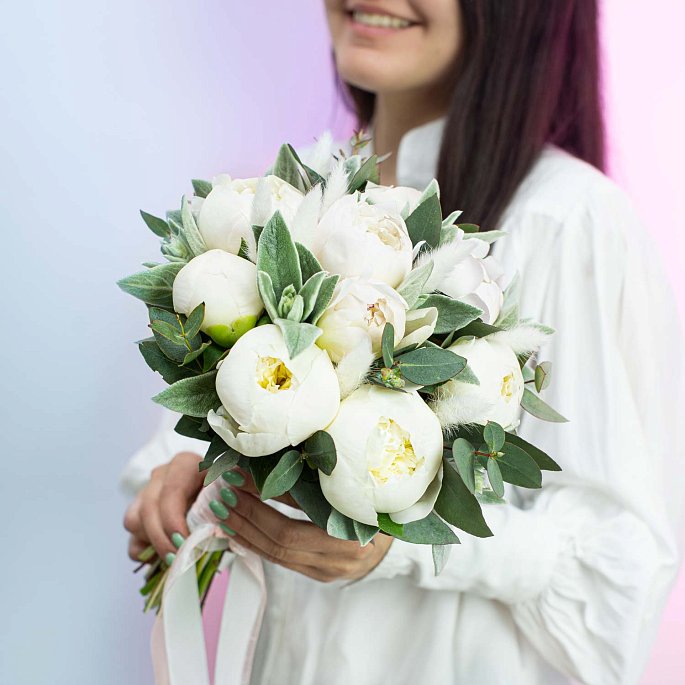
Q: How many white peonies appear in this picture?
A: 9